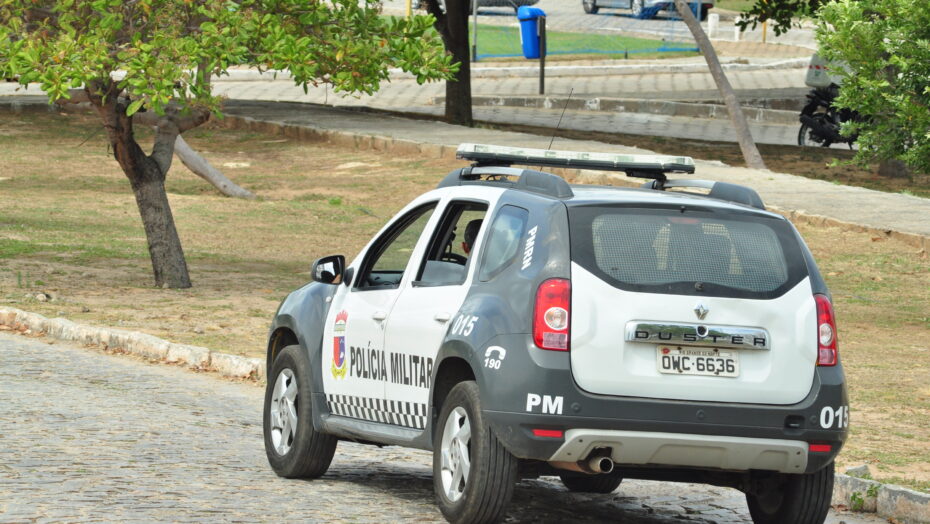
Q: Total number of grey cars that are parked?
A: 1